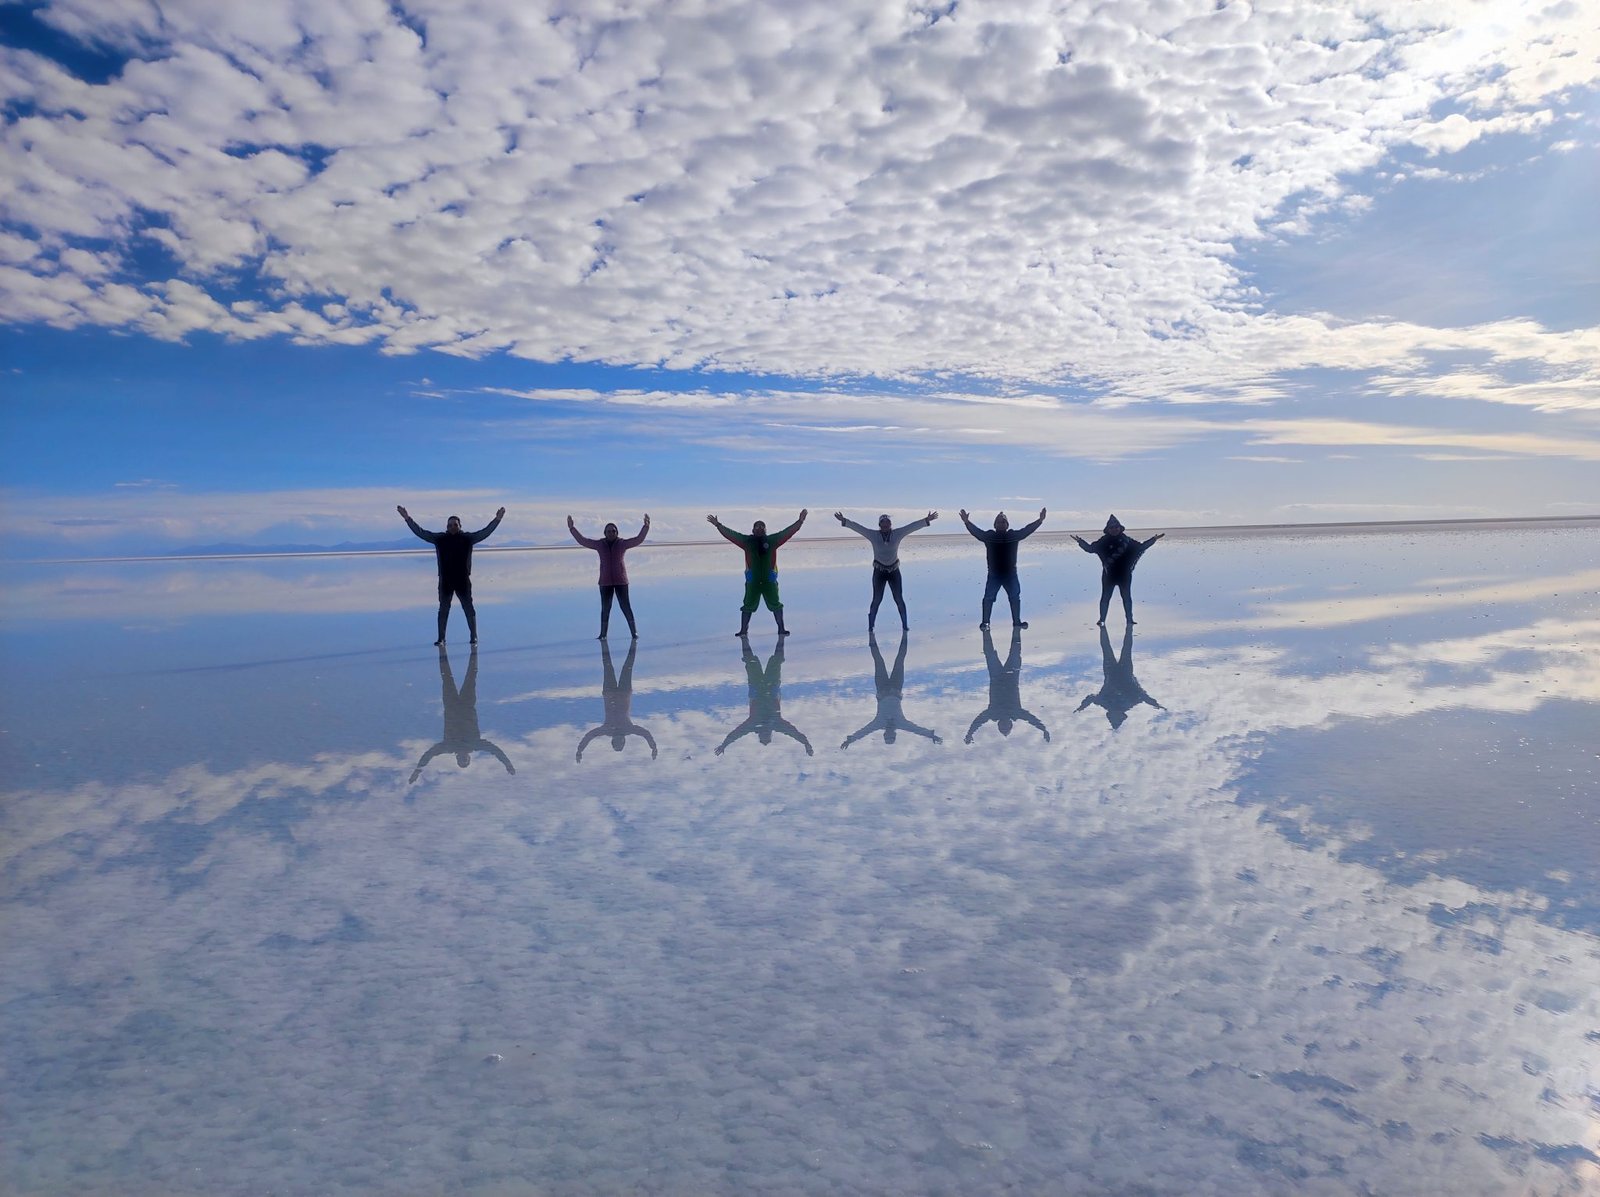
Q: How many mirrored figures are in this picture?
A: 6